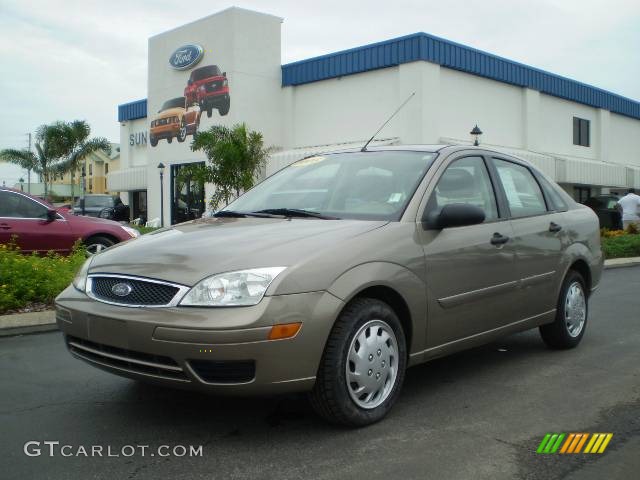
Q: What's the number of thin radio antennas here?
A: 1